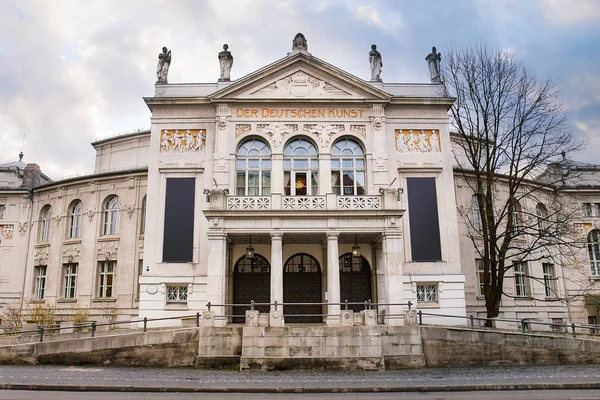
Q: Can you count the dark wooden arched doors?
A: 3